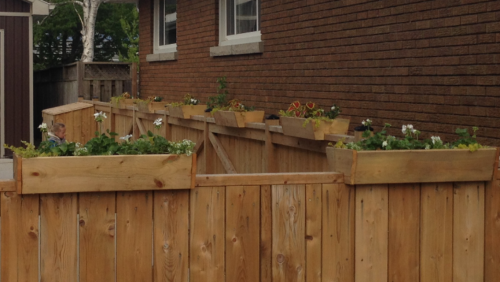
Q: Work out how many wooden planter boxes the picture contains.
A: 7